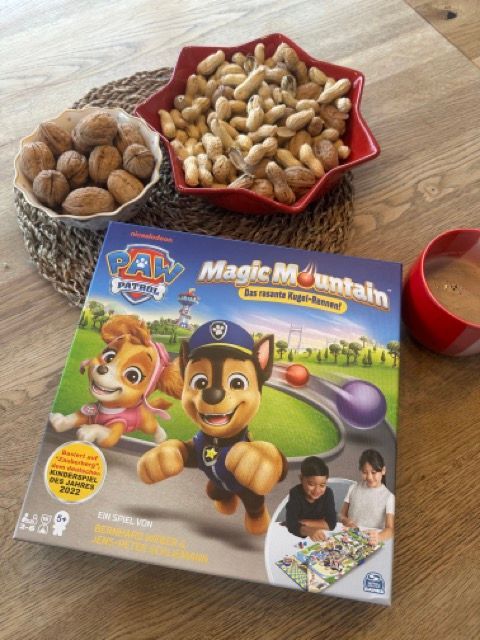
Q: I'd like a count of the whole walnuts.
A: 10